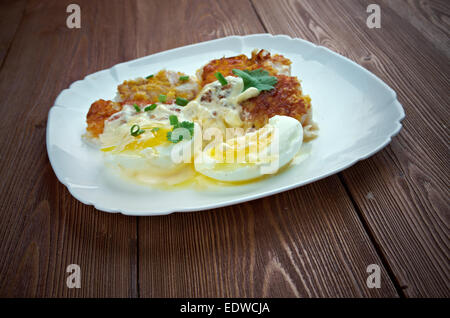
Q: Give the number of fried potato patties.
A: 4